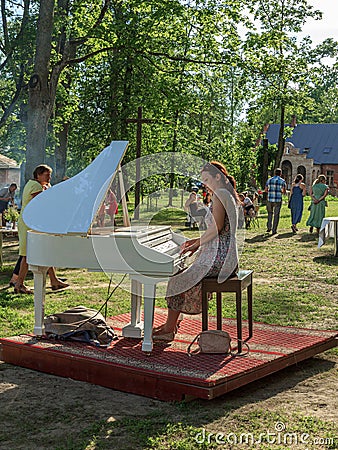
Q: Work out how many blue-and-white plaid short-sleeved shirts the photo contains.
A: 1